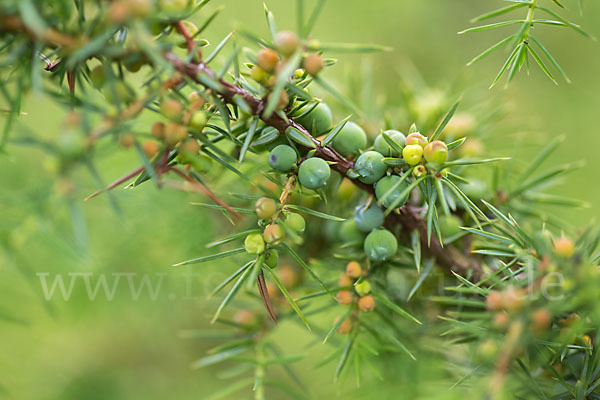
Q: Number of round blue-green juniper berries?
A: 9